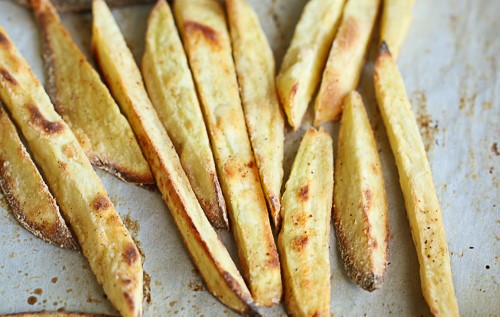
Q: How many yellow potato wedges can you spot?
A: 13